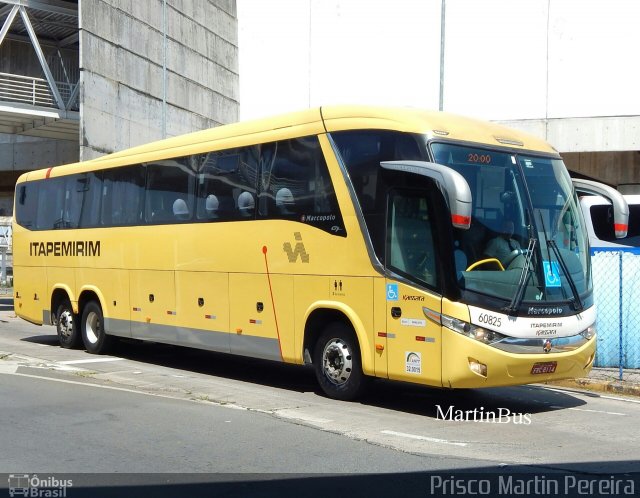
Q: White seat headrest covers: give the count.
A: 4